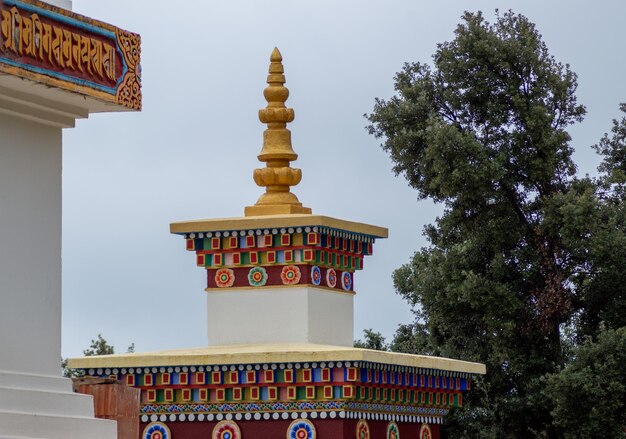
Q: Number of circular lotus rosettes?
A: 12